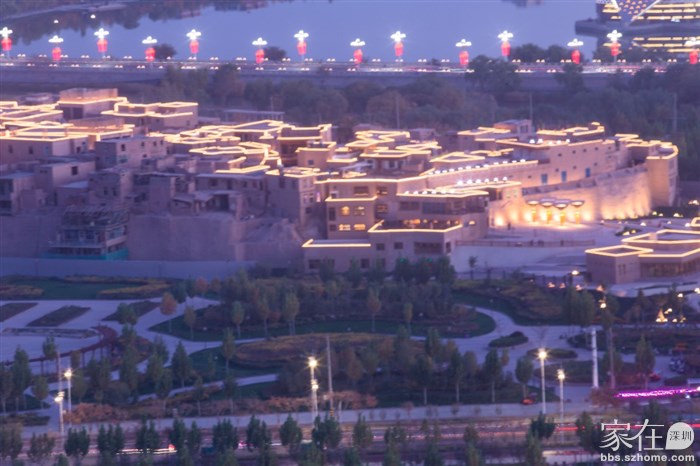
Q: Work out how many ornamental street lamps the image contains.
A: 14